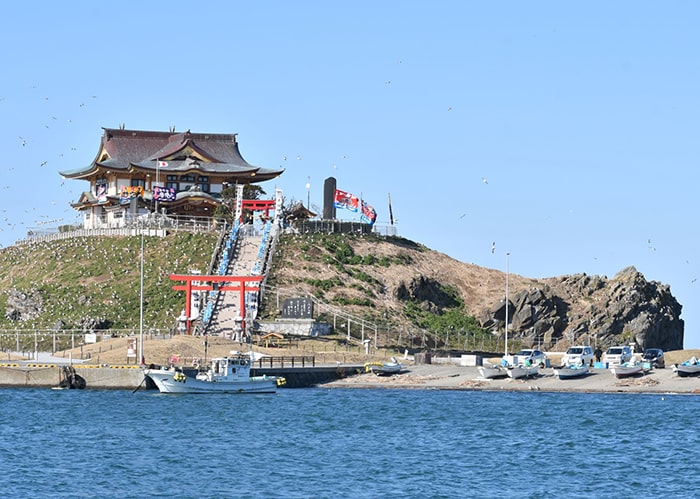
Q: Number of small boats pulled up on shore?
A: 6